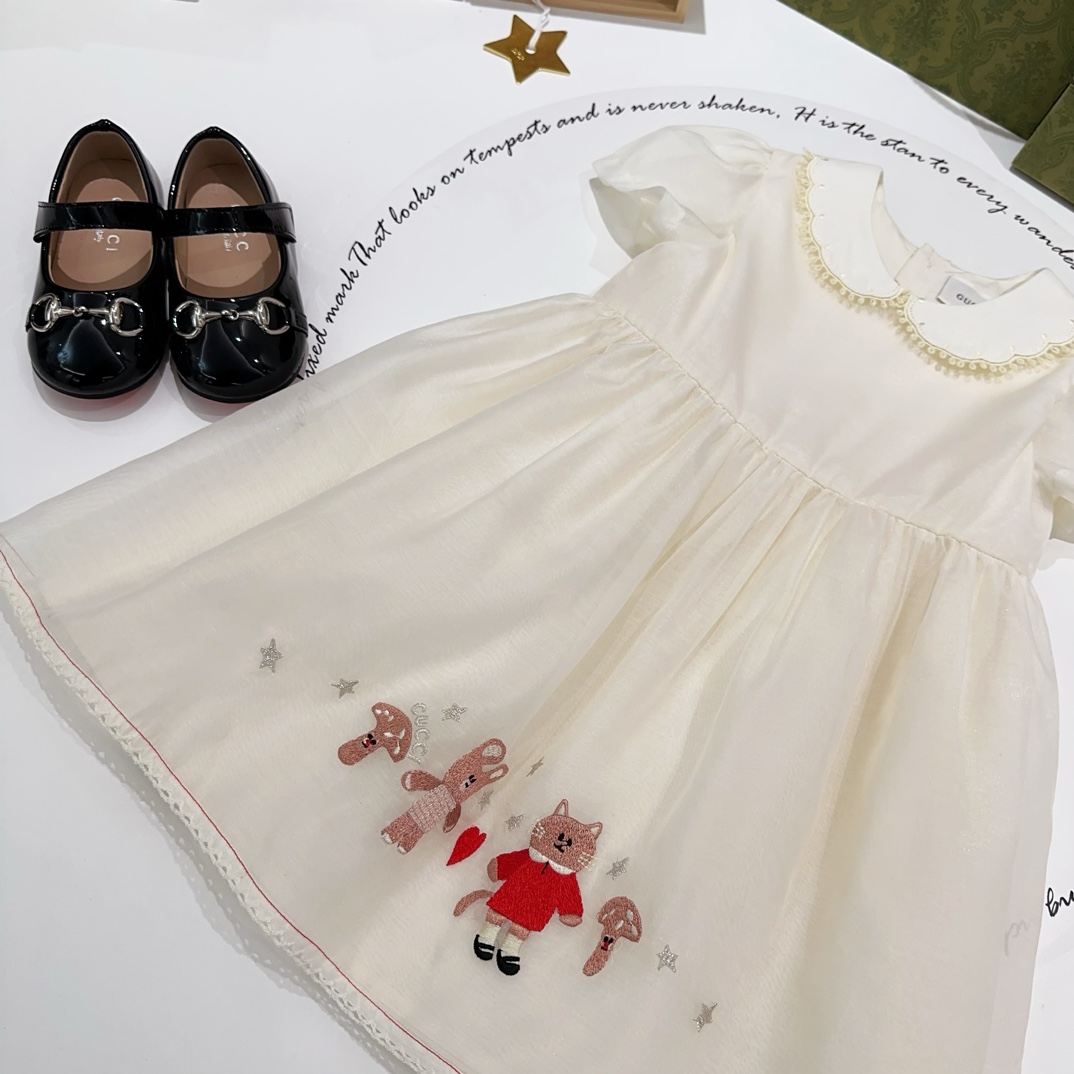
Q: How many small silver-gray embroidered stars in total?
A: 9